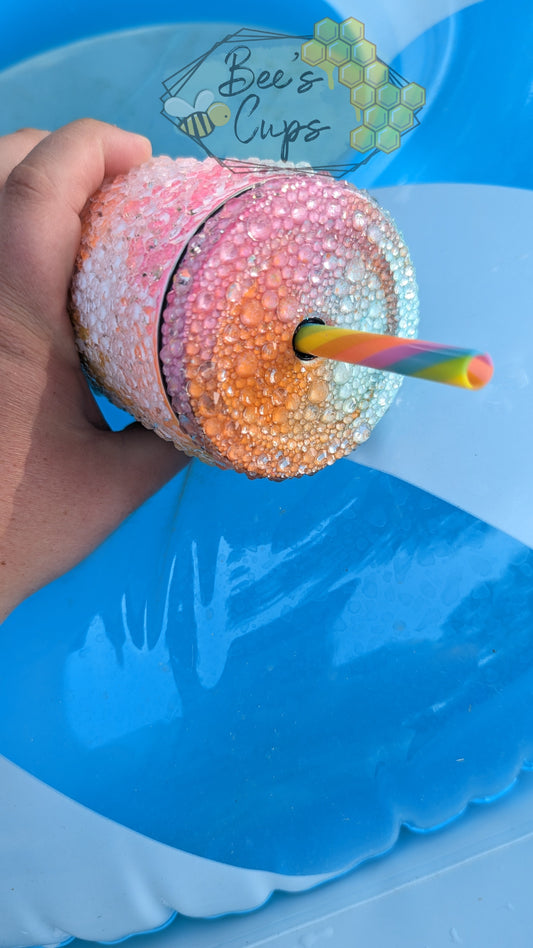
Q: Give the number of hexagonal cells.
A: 14